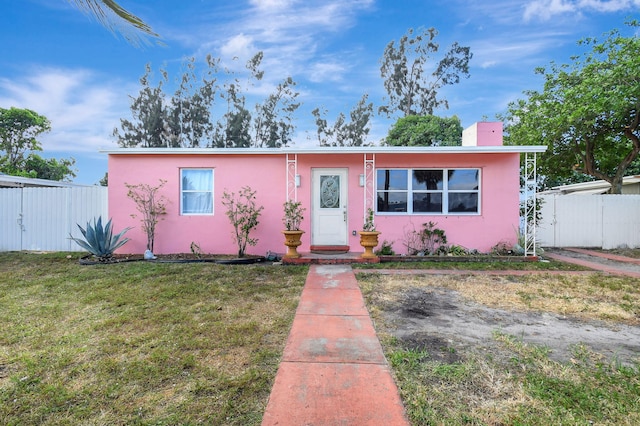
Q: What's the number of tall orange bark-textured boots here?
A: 0